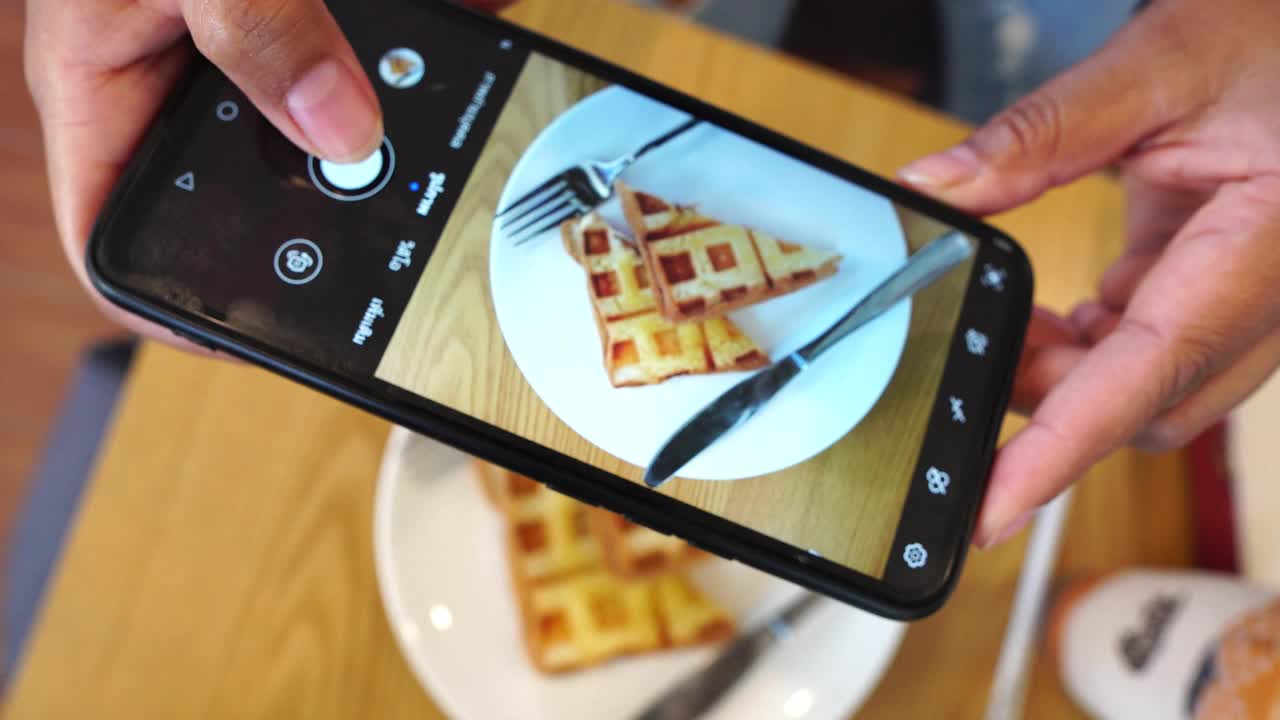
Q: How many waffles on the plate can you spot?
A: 2